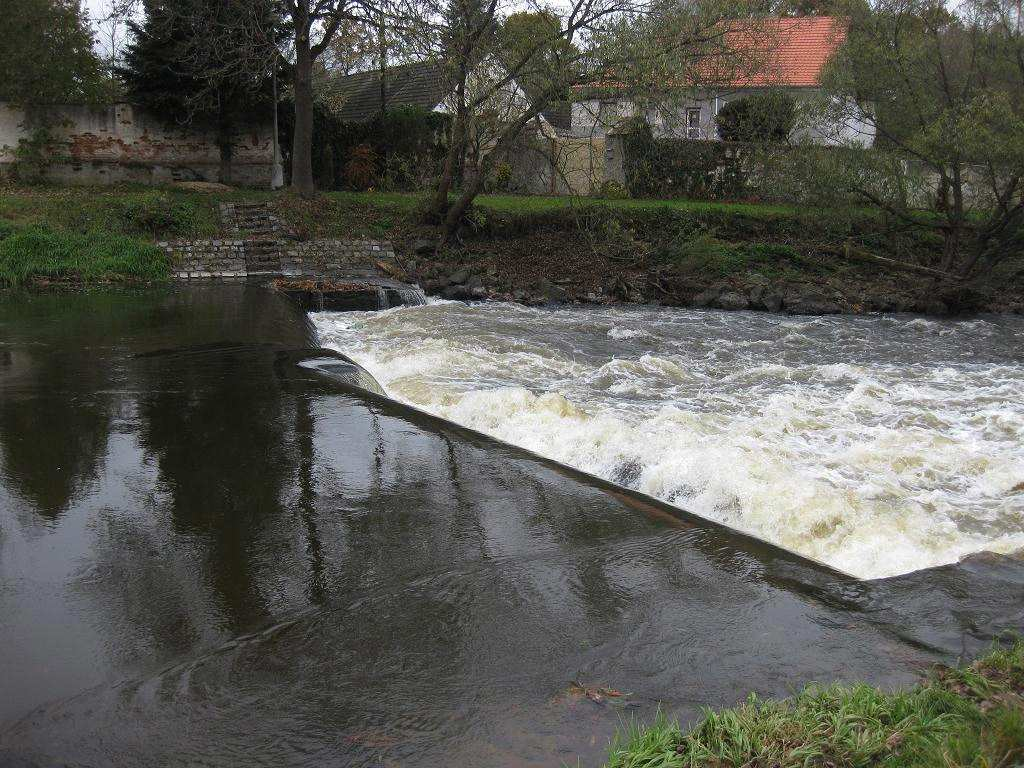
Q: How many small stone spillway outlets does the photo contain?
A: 1